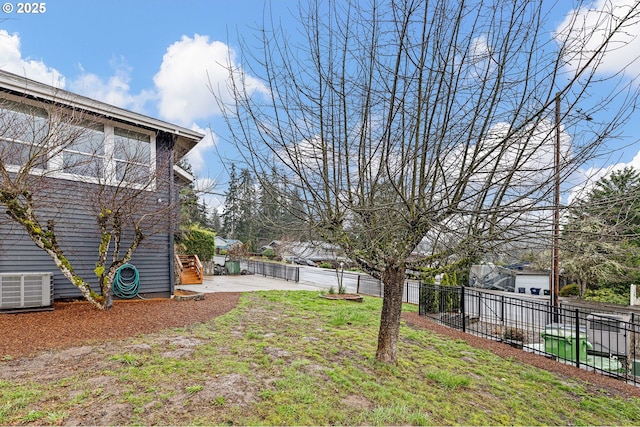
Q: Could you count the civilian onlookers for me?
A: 0